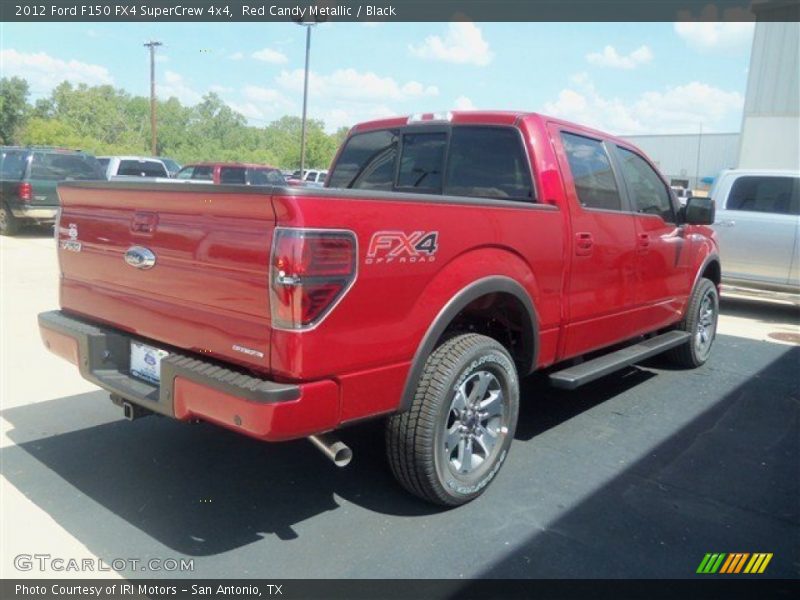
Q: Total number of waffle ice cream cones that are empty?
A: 0